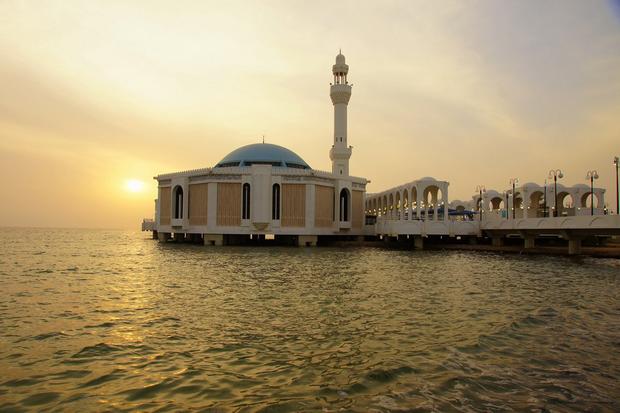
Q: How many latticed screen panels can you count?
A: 6